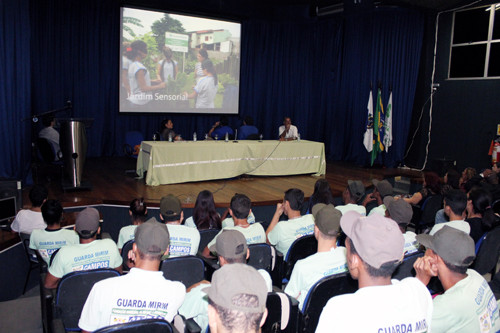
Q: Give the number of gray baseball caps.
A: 11